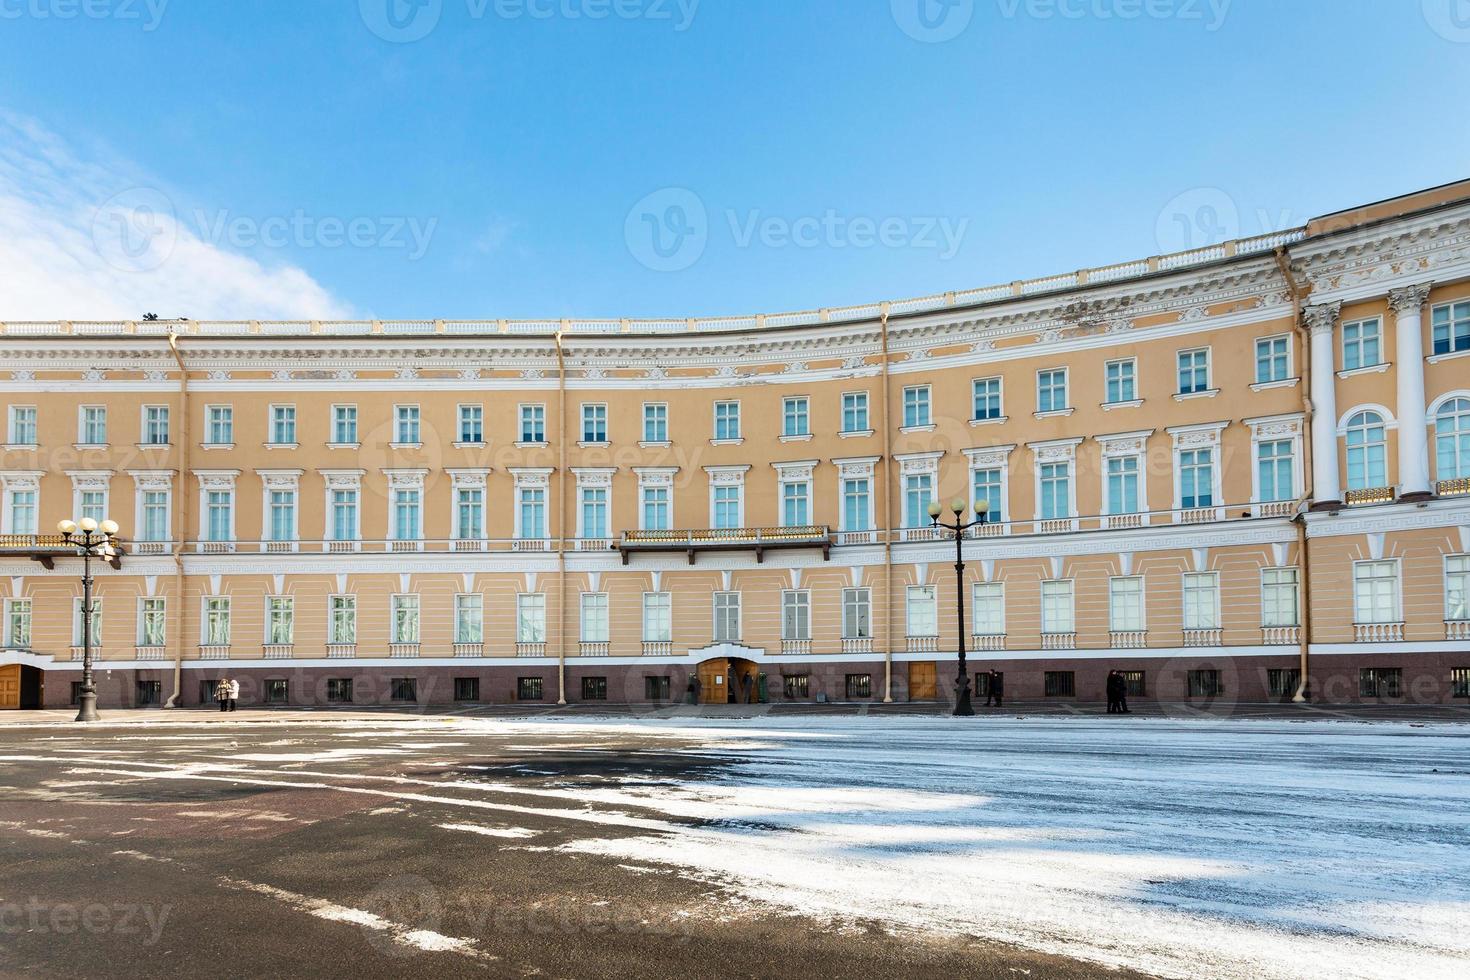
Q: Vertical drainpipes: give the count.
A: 4